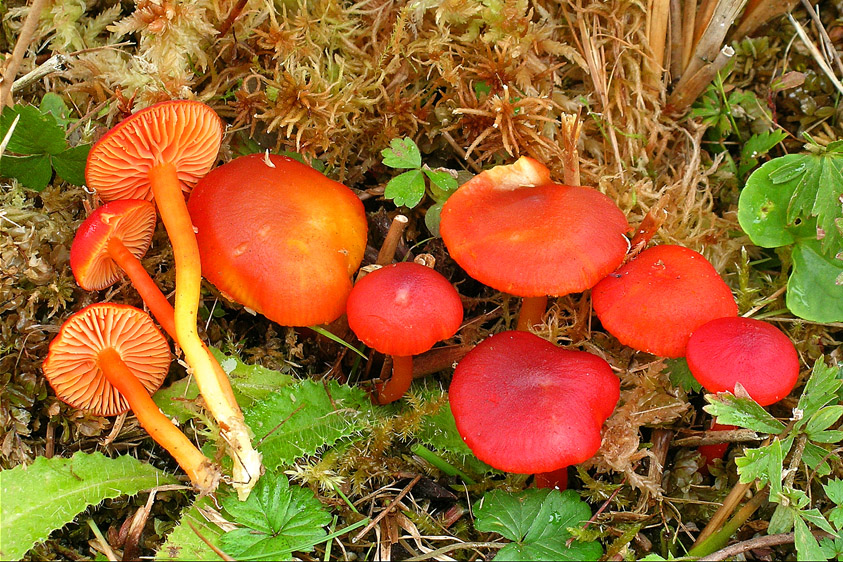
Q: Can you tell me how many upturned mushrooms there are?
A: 3